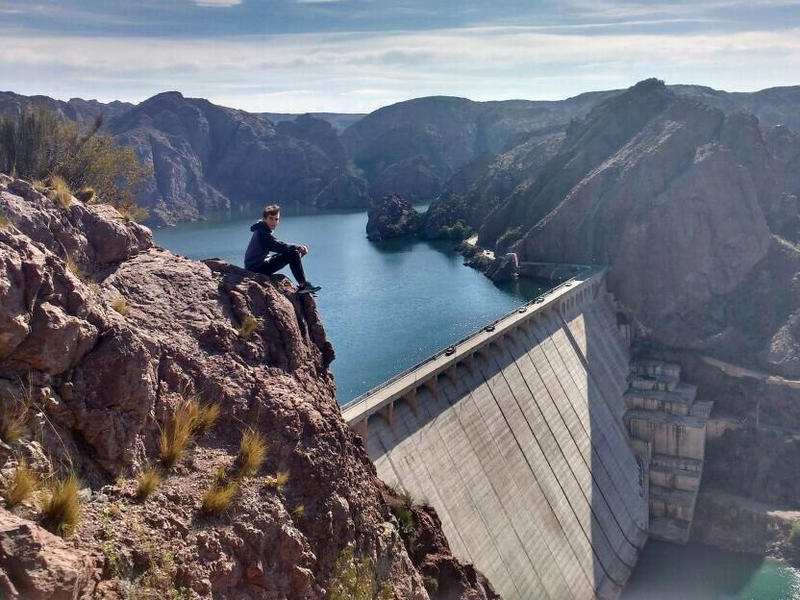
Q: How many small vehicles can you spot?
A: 5